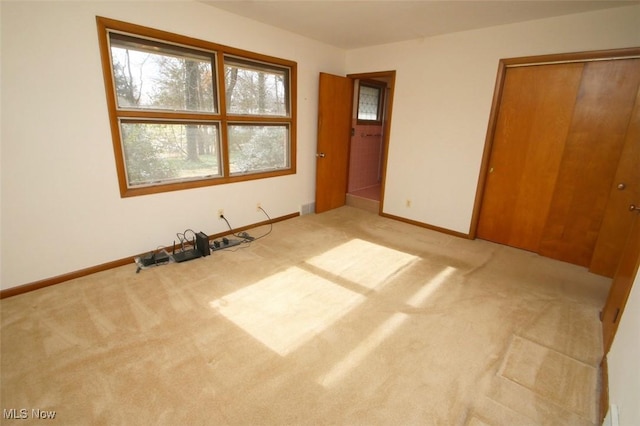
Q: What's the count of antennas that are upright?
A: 2